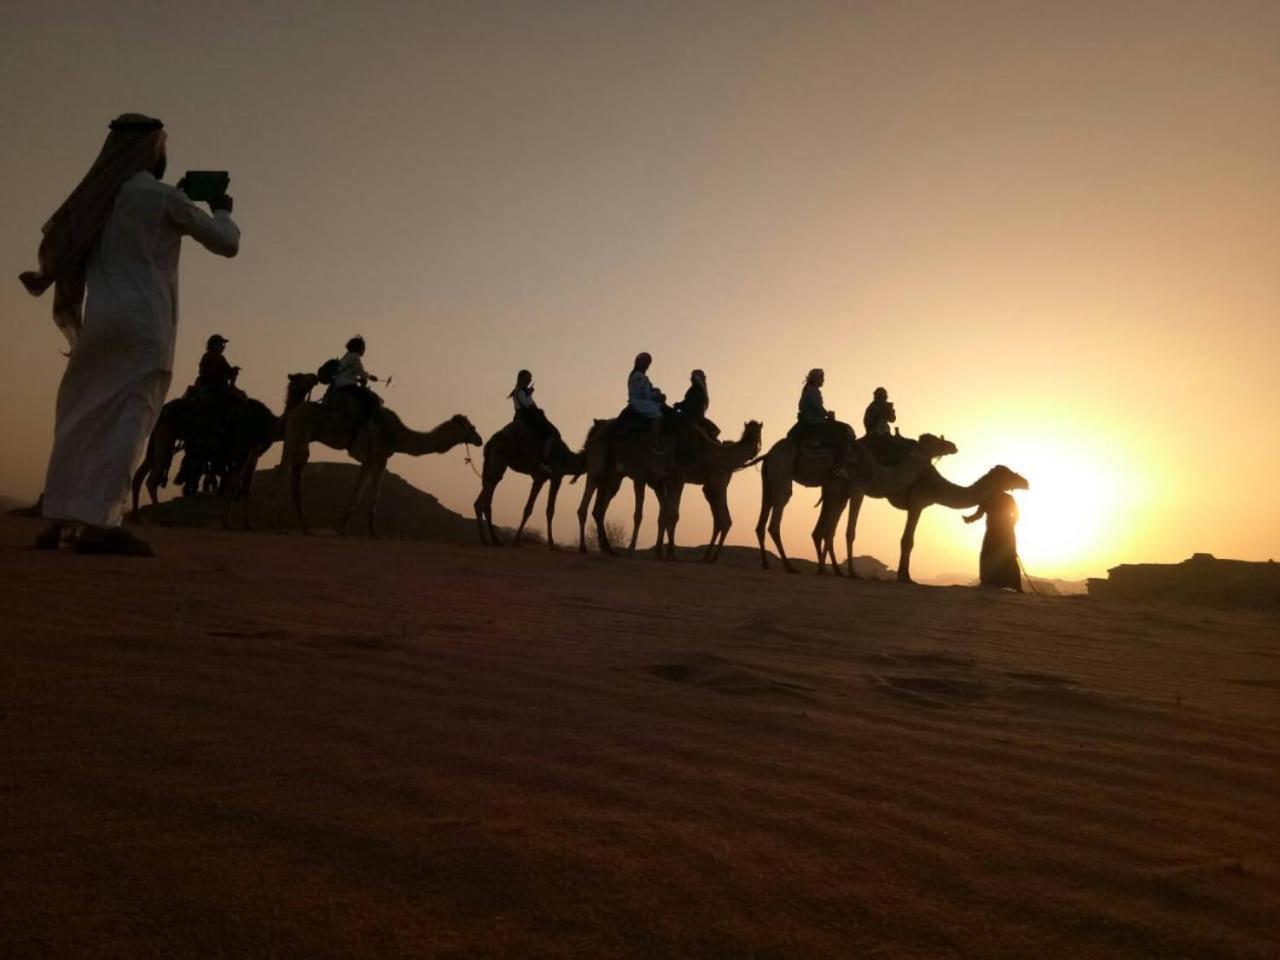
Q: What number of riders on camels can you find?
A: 7